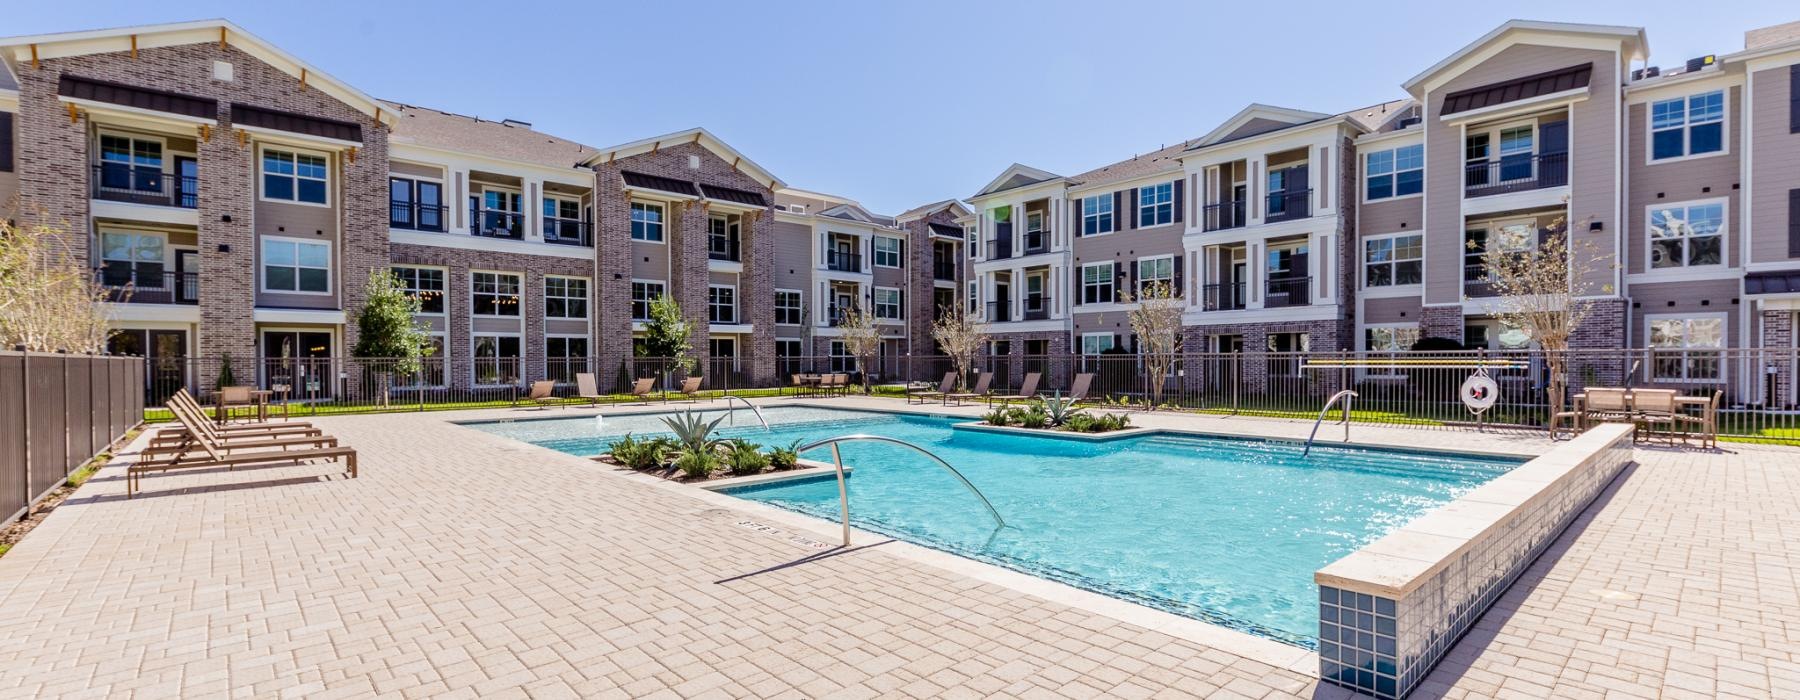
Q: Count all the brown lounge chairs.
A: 12